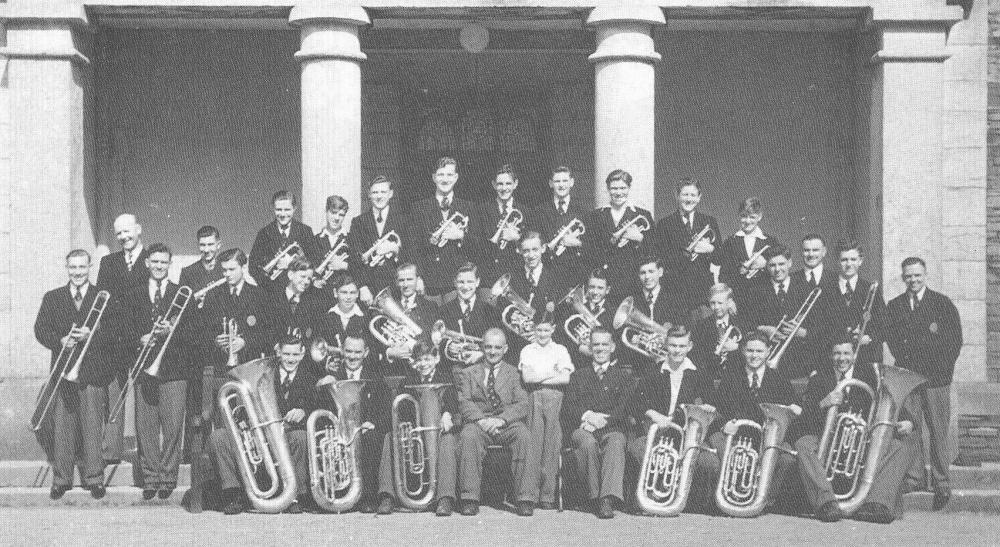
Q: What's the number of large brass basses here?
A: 6